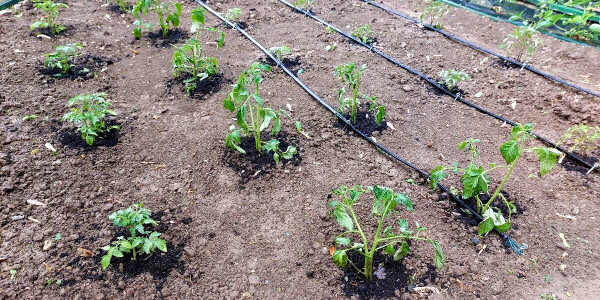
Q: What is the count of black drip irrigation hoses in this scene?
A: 3